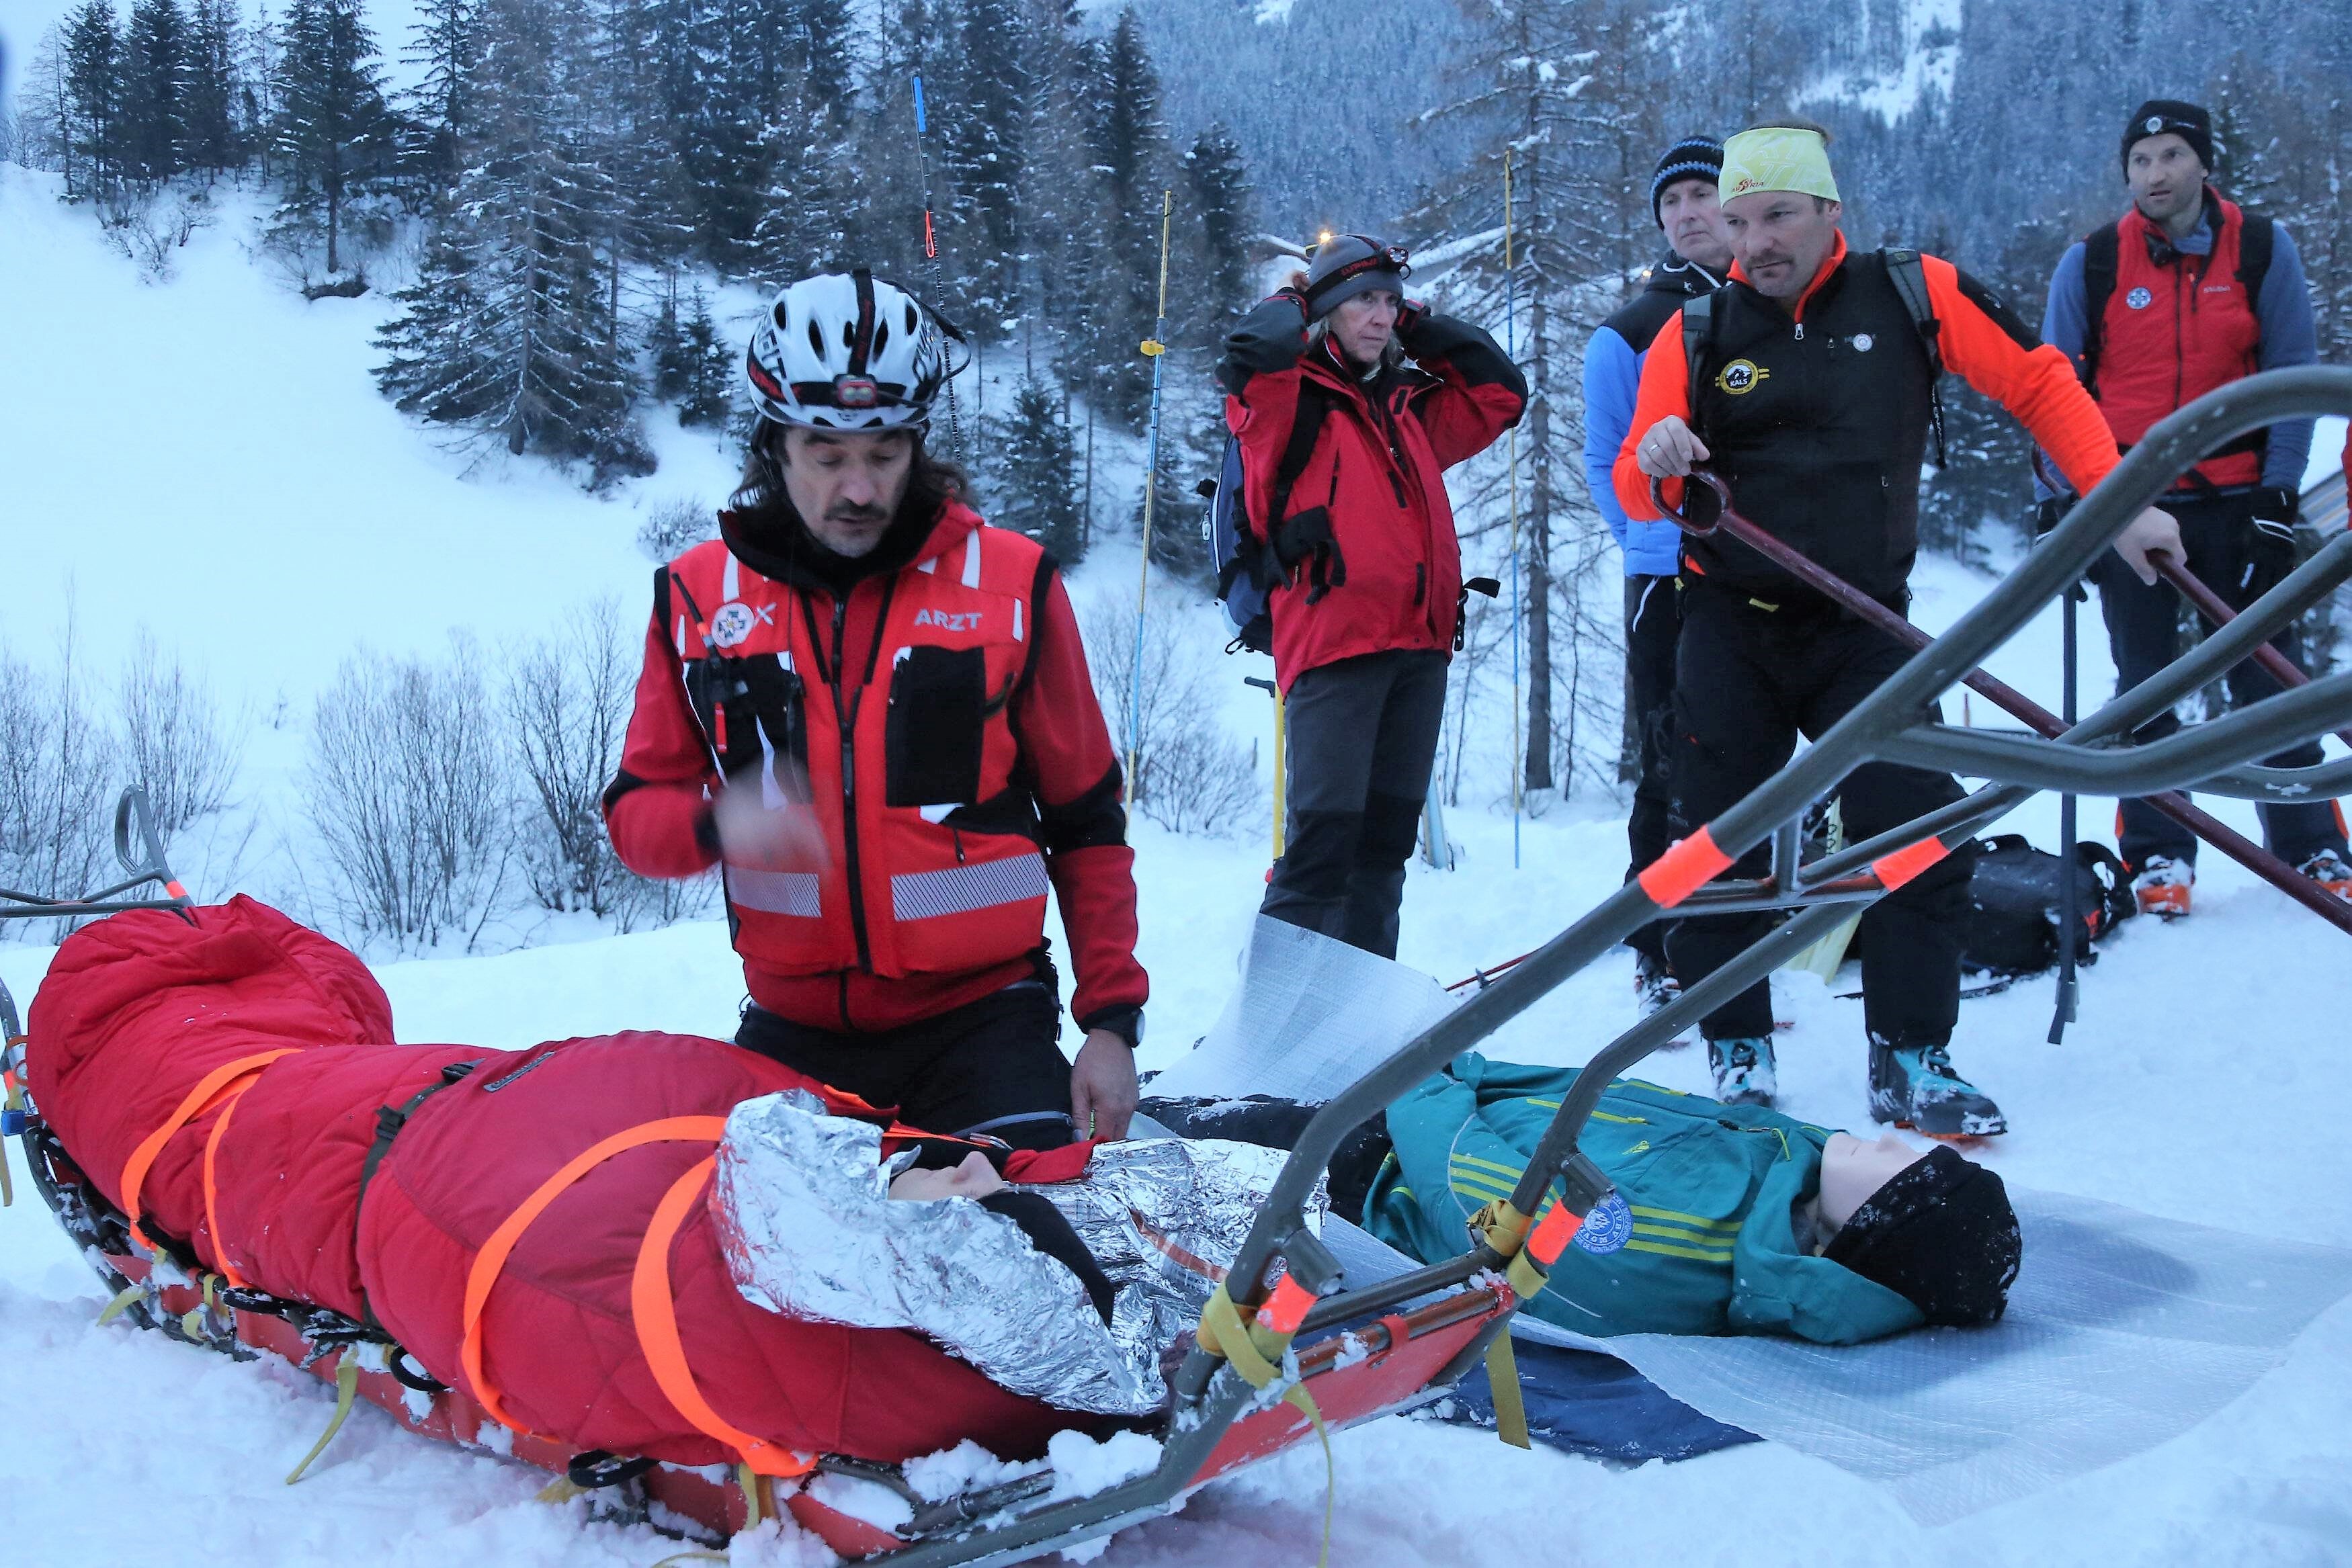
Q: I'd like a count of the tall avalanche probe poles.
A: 3